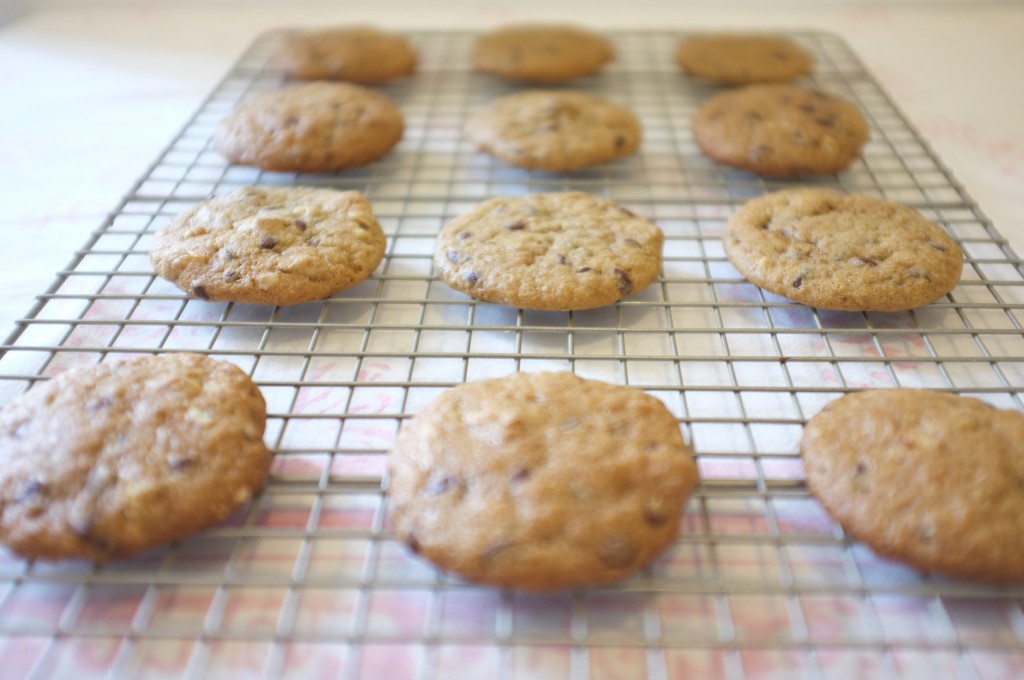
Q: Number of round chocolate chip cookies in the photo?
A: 12